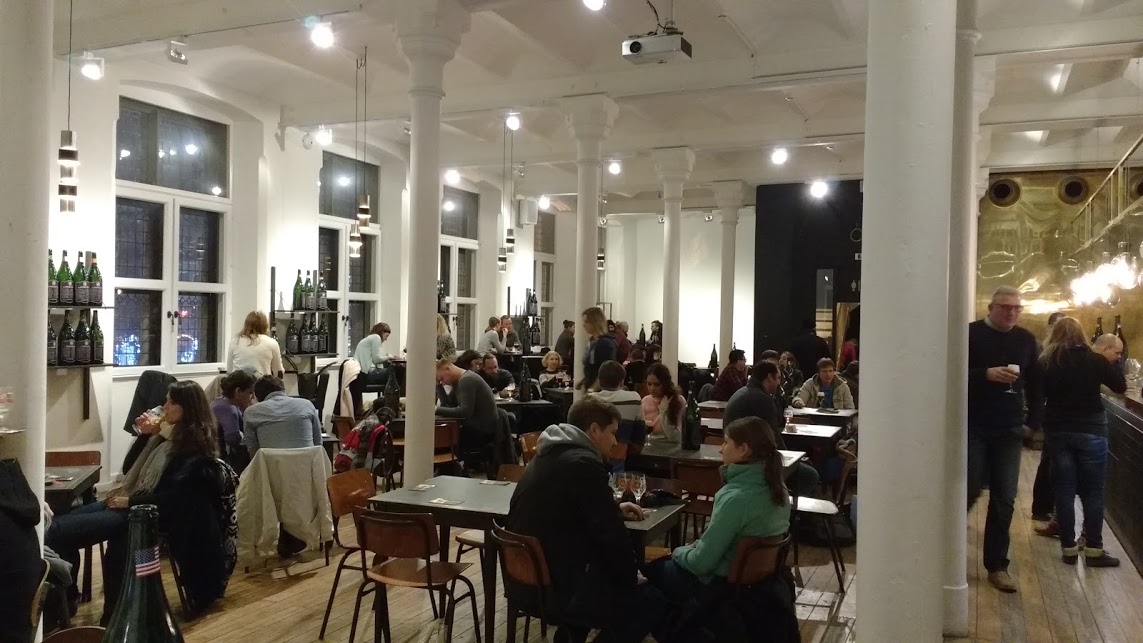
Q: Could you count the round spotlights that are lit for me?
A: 10